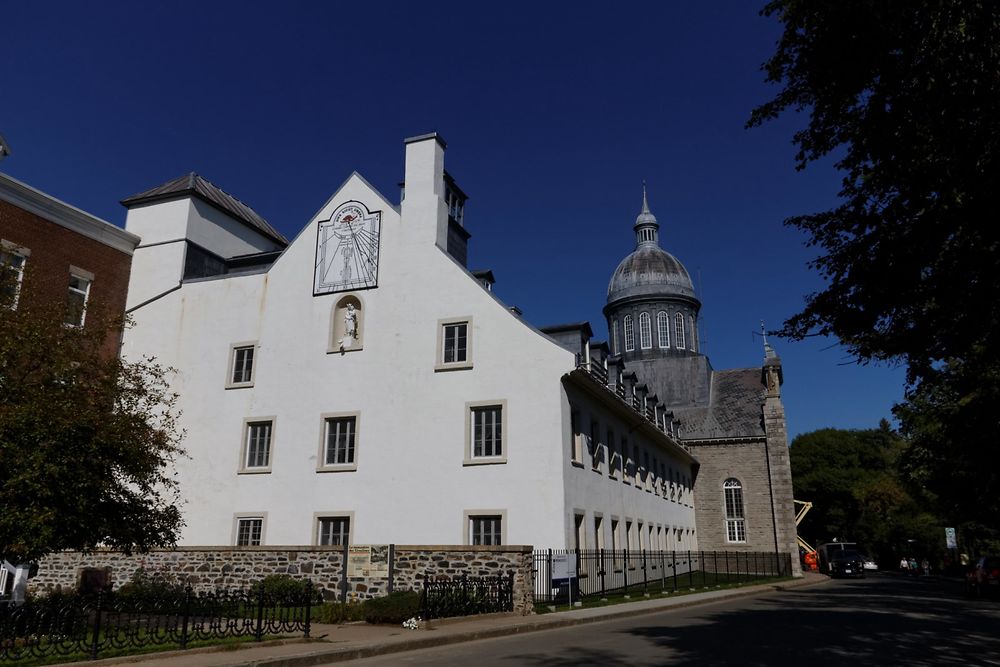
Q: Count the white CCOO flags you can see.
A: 0